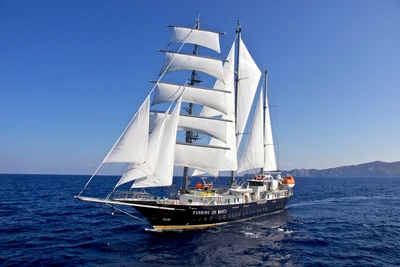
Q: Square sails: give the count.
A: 5